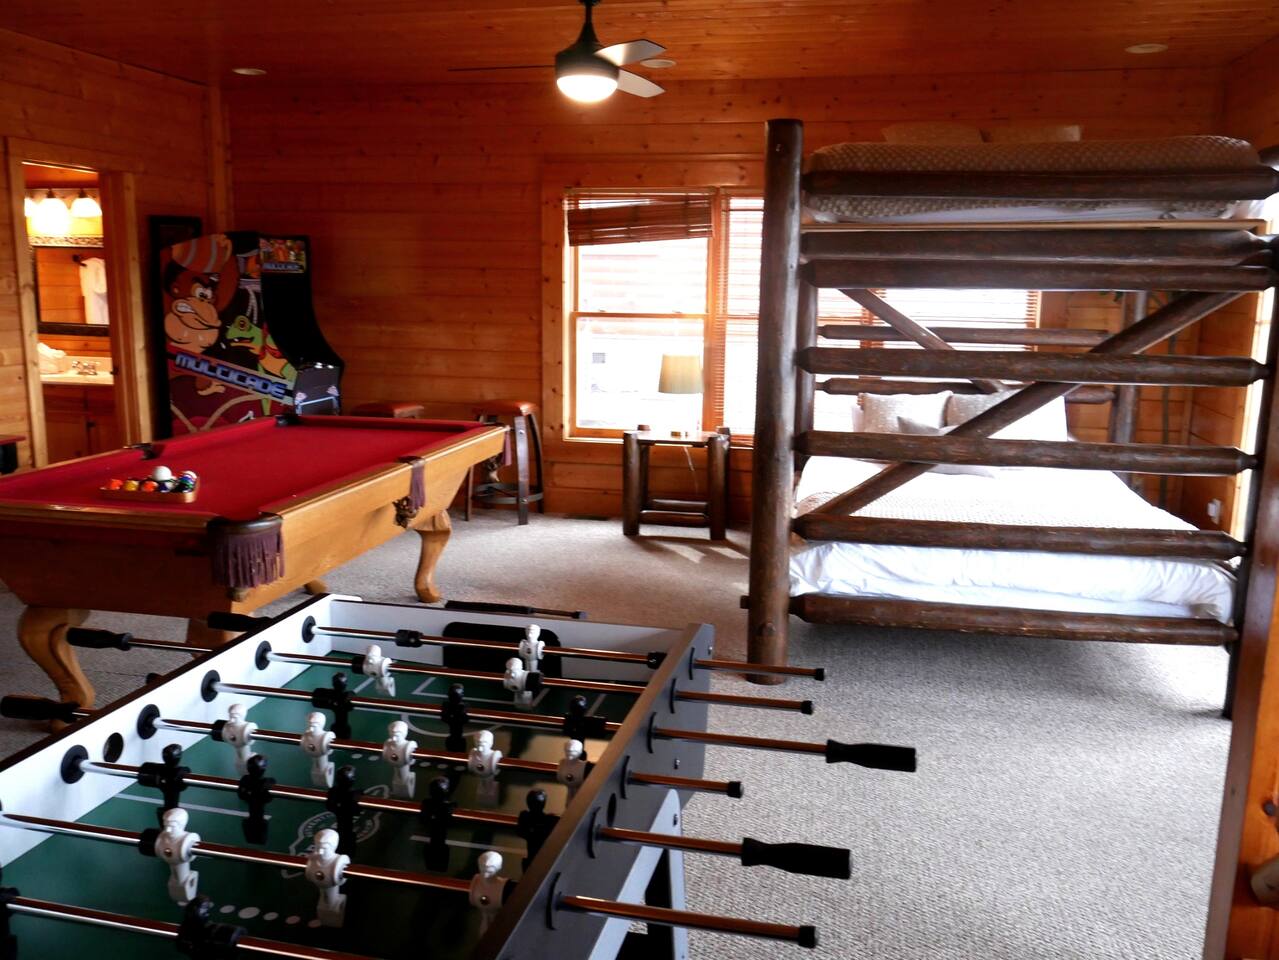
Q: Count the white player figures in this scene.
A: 11